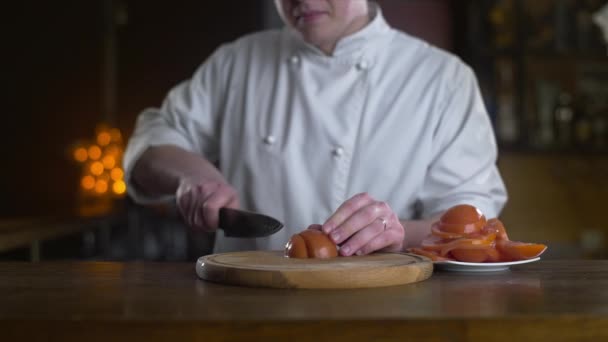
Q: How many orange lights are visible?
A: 9